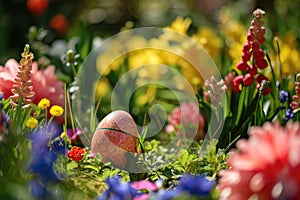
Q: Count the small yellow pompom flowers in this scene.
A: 3